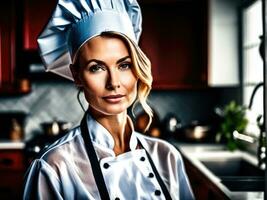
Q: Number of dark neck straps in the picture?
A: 2